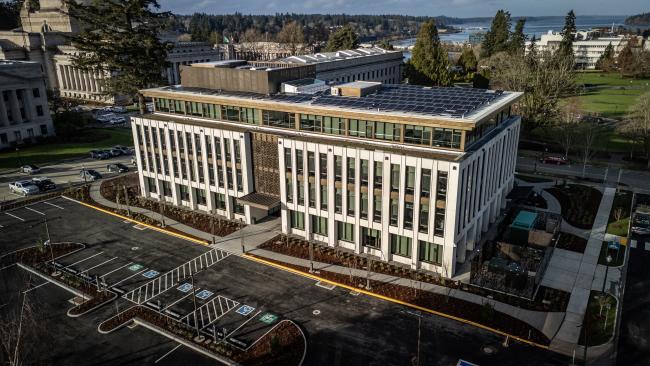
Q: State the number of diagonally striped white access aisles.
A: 2